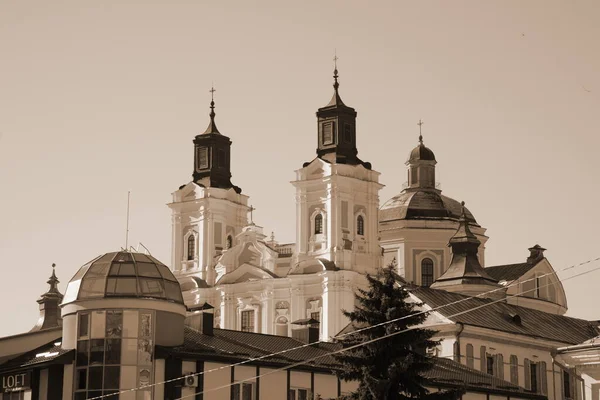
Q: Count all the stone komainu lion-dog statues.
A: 0